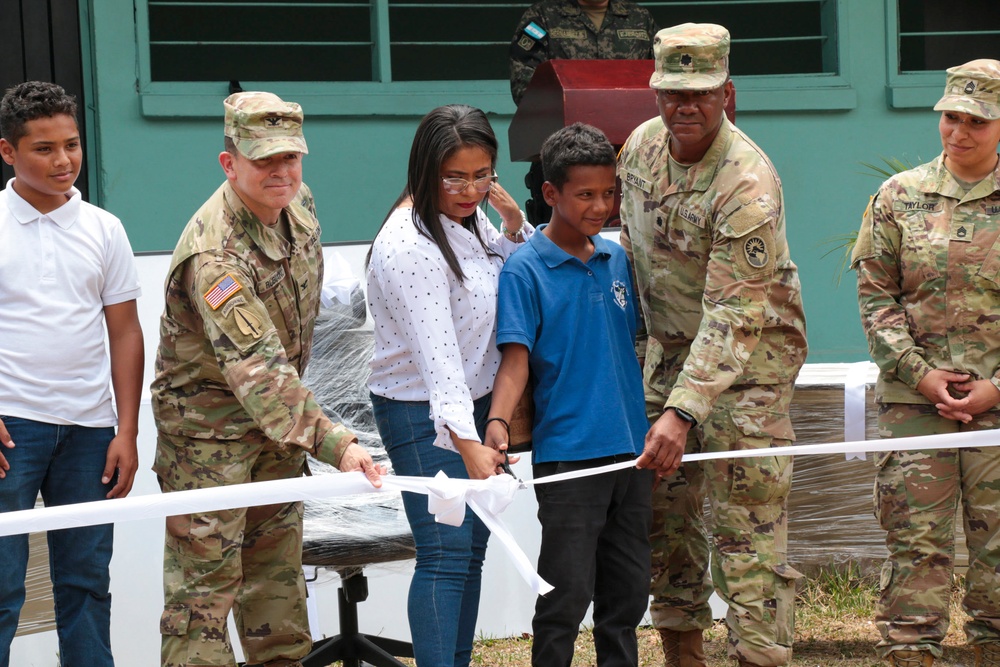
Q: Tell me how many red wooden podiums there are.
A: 1